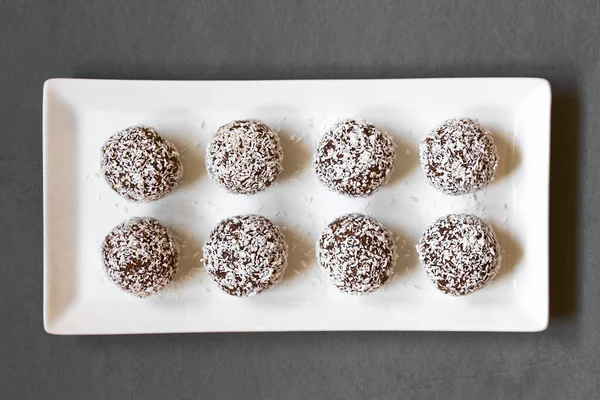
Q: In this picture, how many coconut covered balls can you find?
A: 8